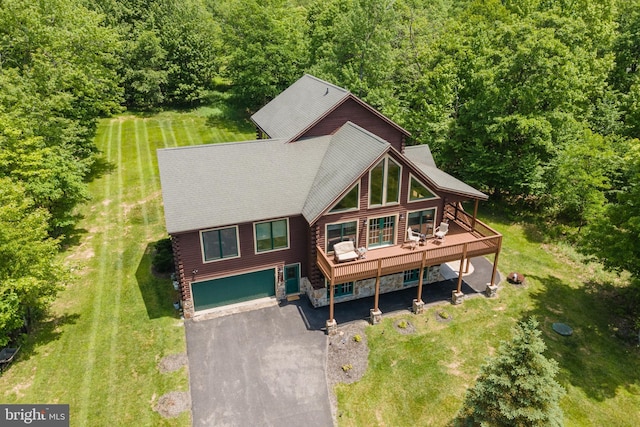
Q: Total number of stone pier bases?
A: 5